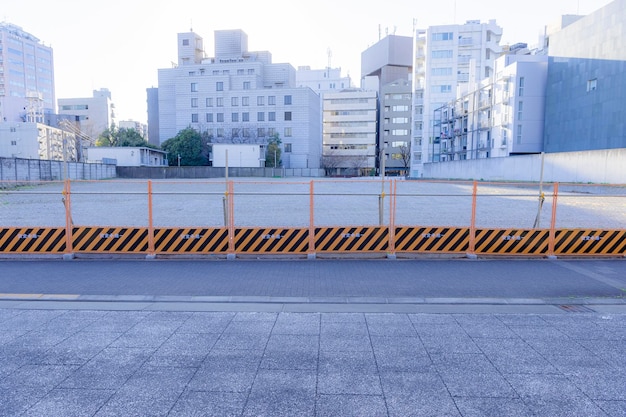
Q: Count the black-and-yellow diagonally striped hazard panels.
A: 8